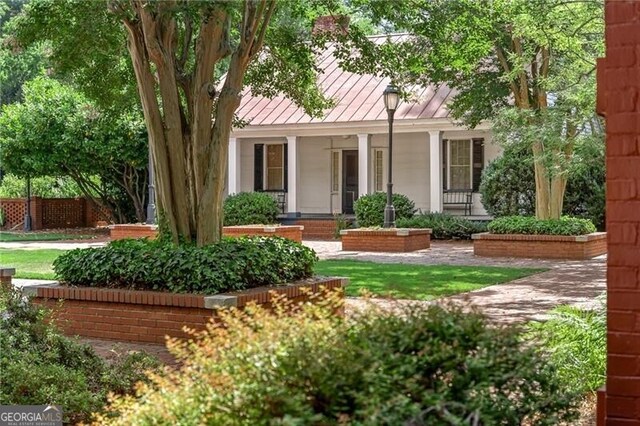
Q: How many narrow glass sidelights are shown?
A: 2